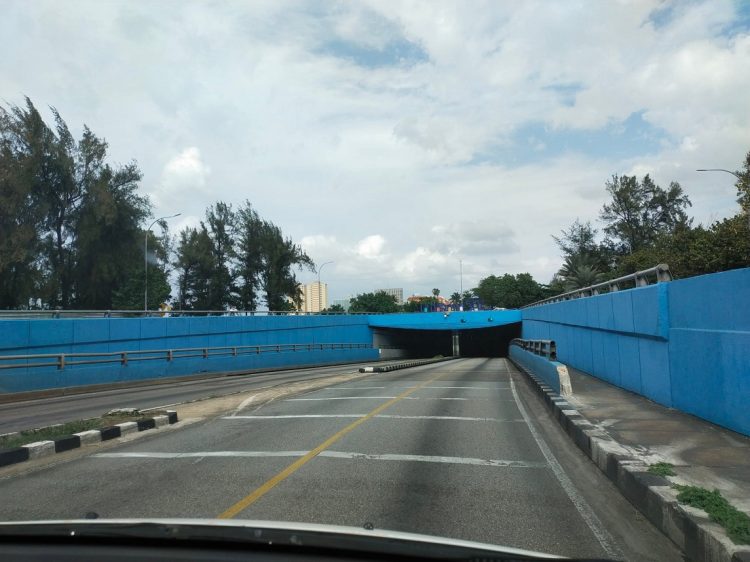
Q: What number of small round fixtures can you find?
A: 3